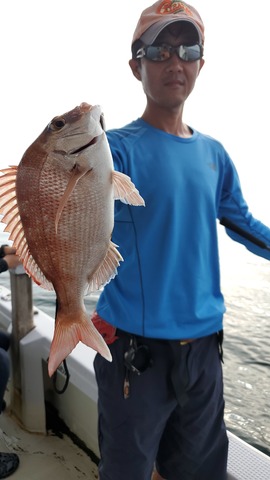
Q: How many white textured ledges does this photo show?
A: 1